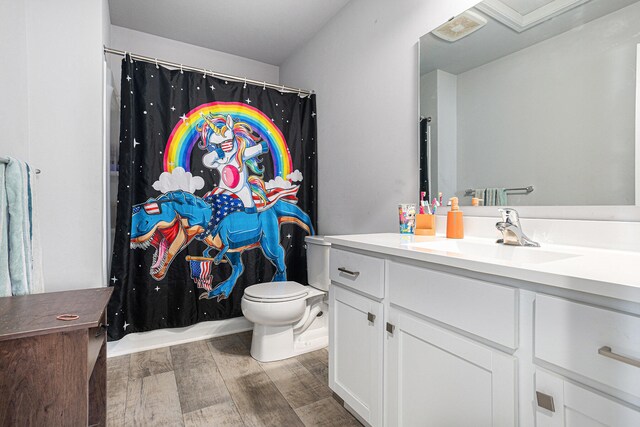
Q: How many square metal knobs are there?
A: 3